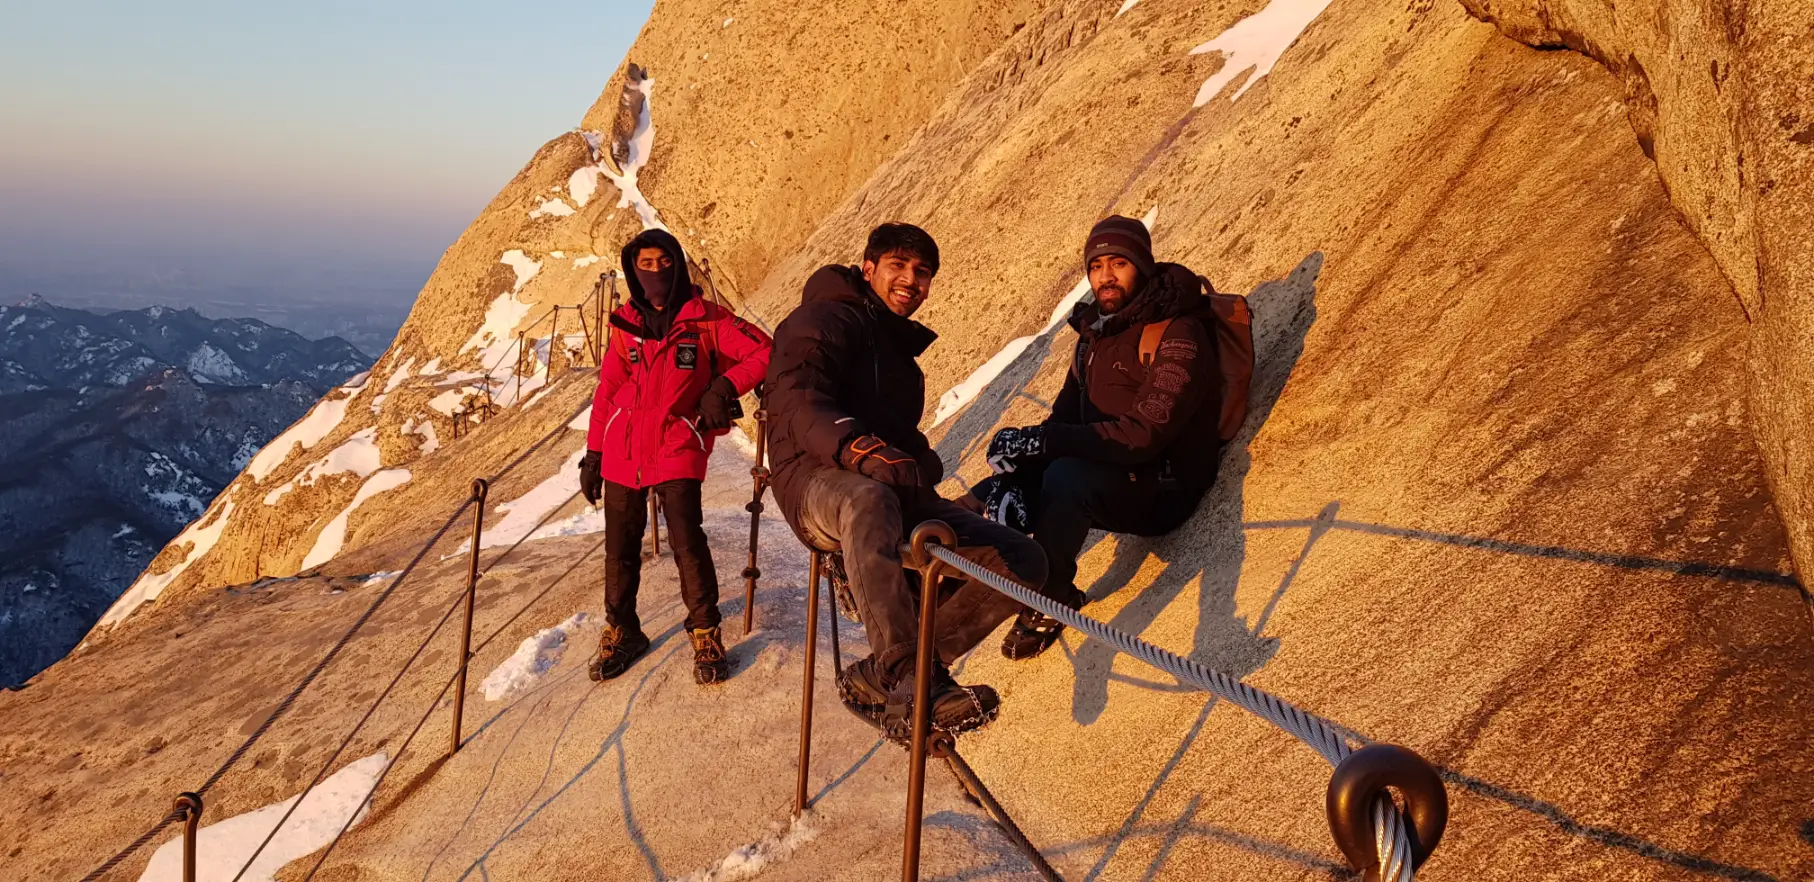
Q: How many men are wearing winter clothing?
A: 3